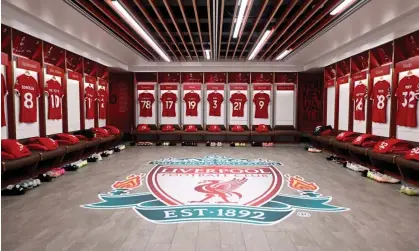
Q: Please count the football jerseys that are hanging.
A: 14